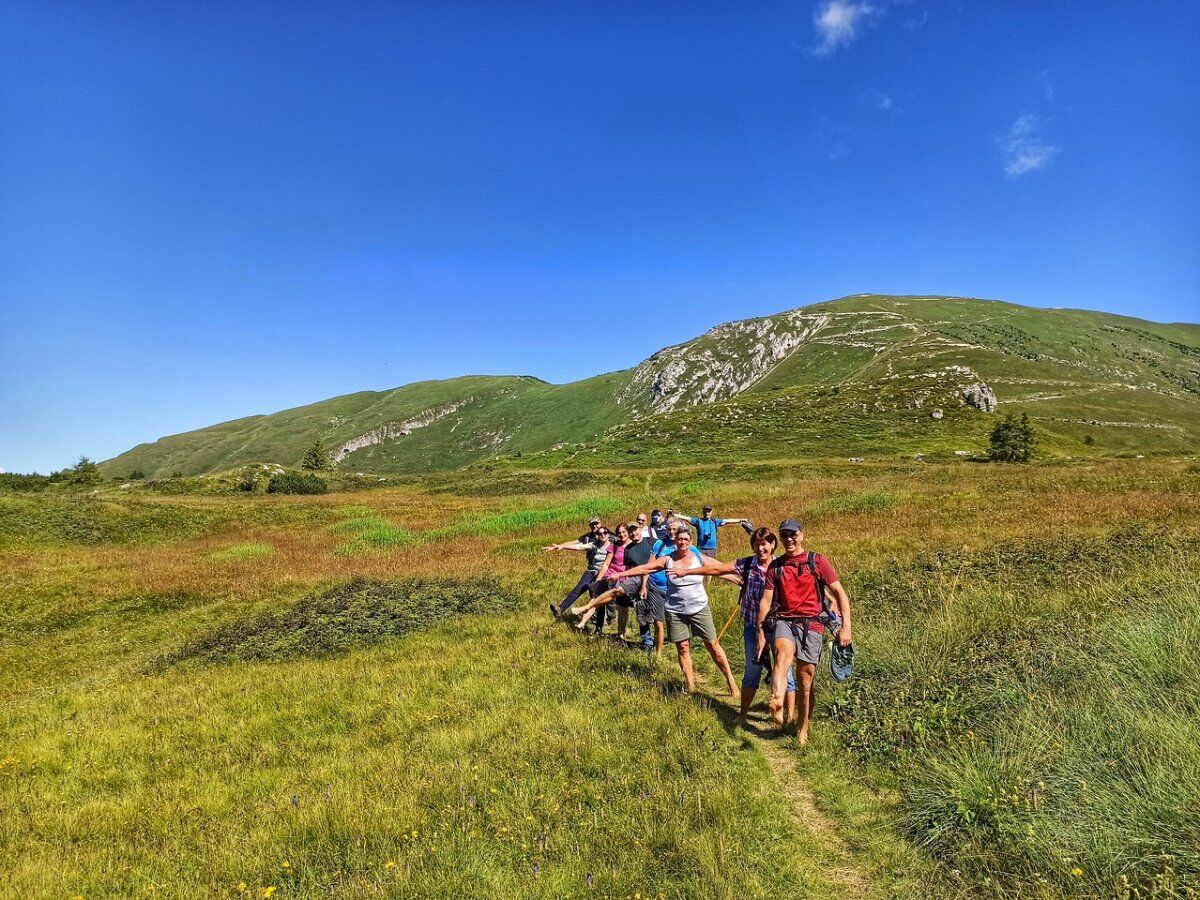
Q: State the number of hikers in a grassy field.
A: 11